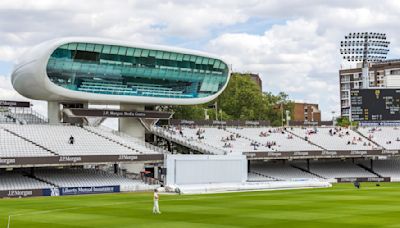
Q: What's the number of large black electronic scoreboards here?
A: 1